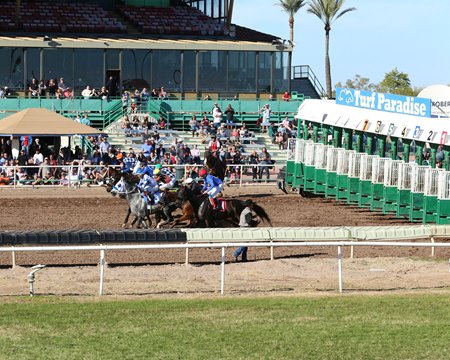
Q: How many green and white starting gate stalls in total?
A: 14